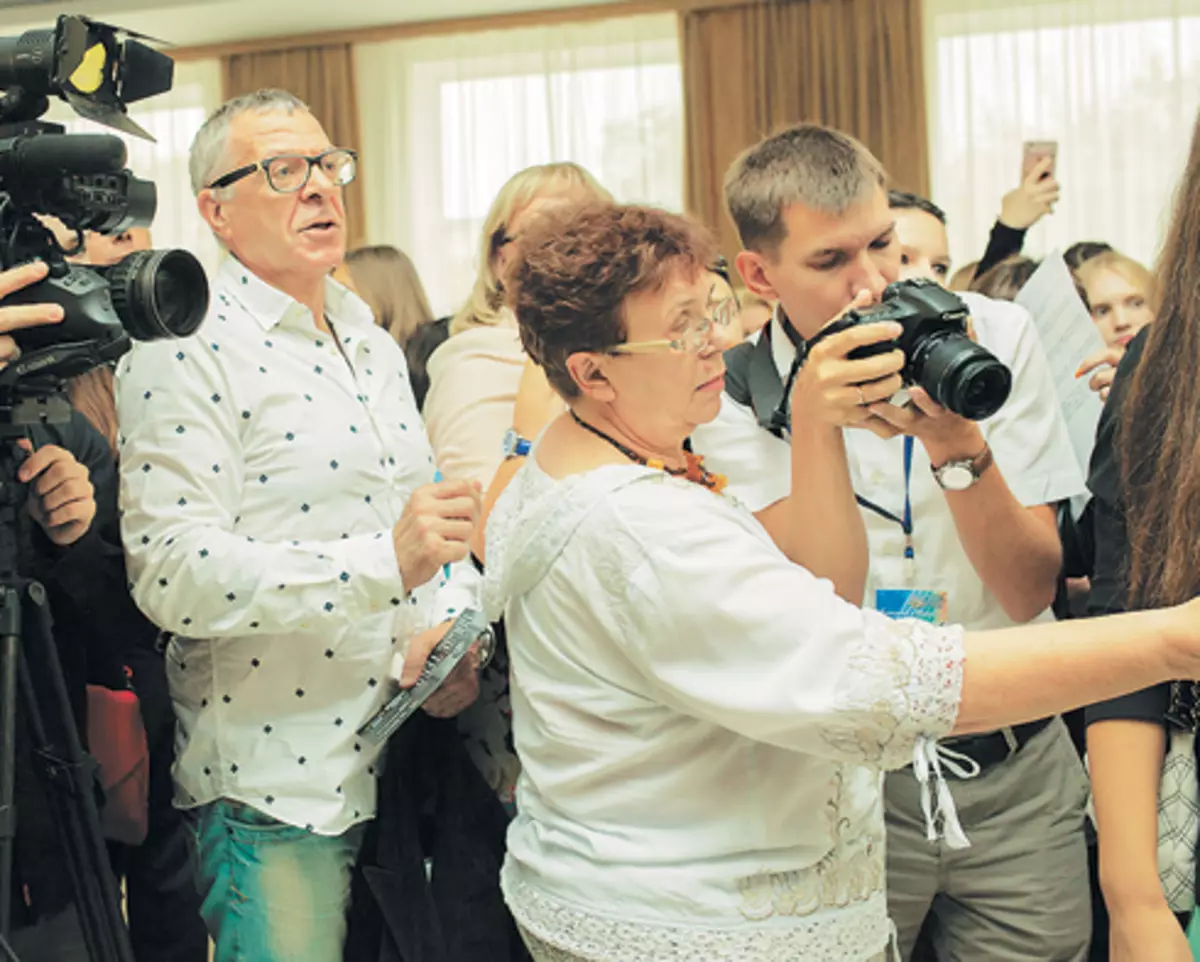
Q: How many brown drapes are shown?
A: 2